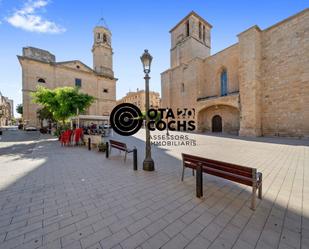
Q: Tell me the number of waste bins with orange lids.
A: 0